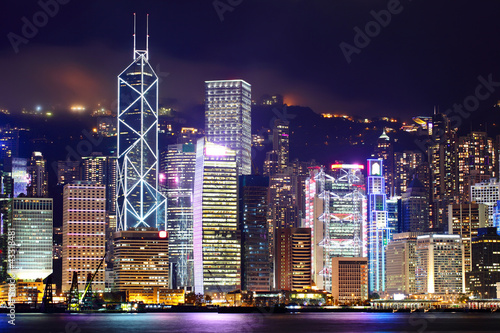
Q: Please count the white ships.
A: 0